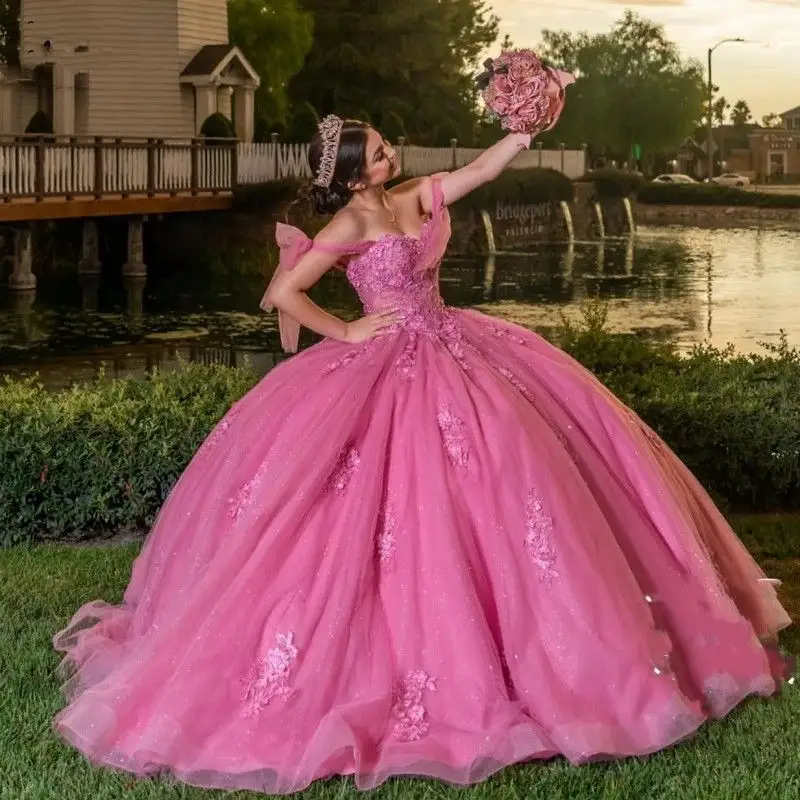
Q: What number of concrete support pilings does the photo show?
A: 3